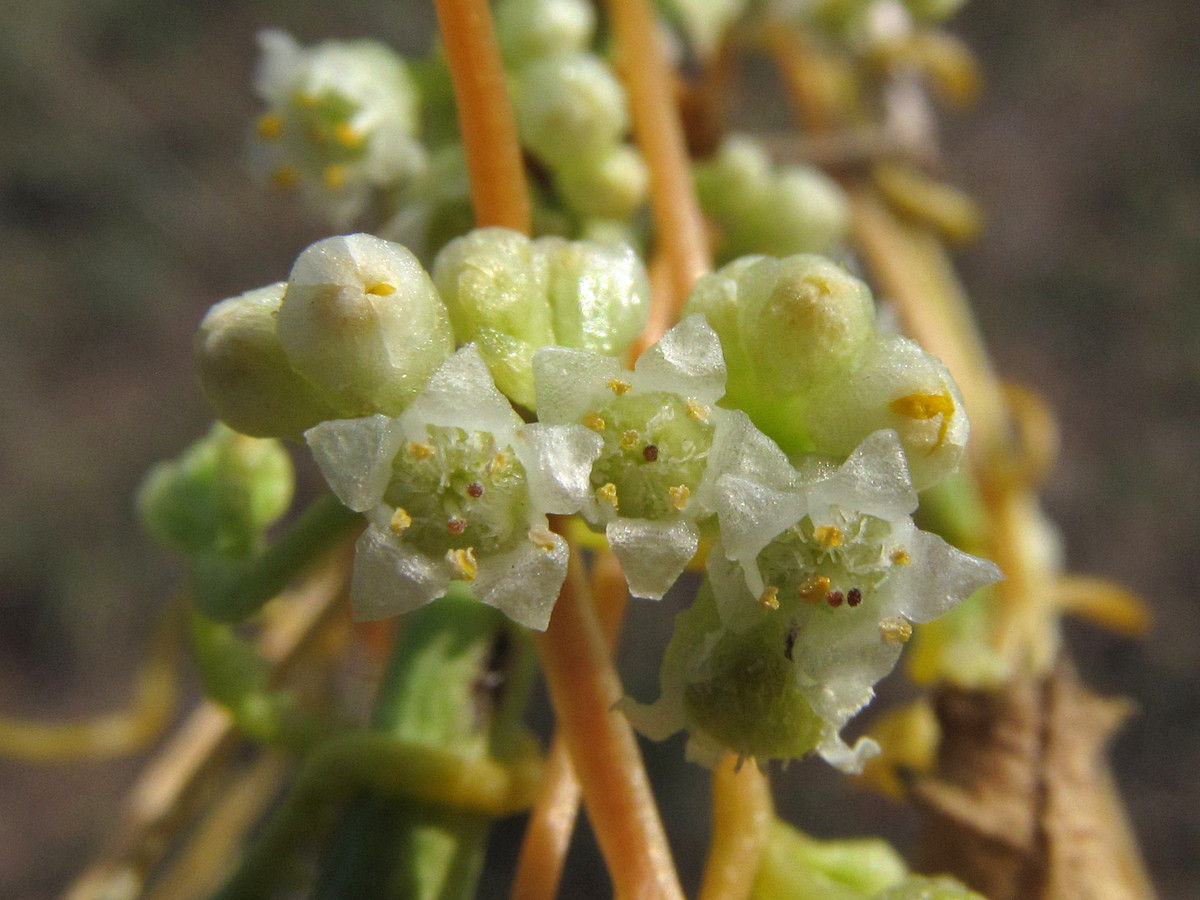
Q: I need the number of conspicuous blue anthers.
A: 0